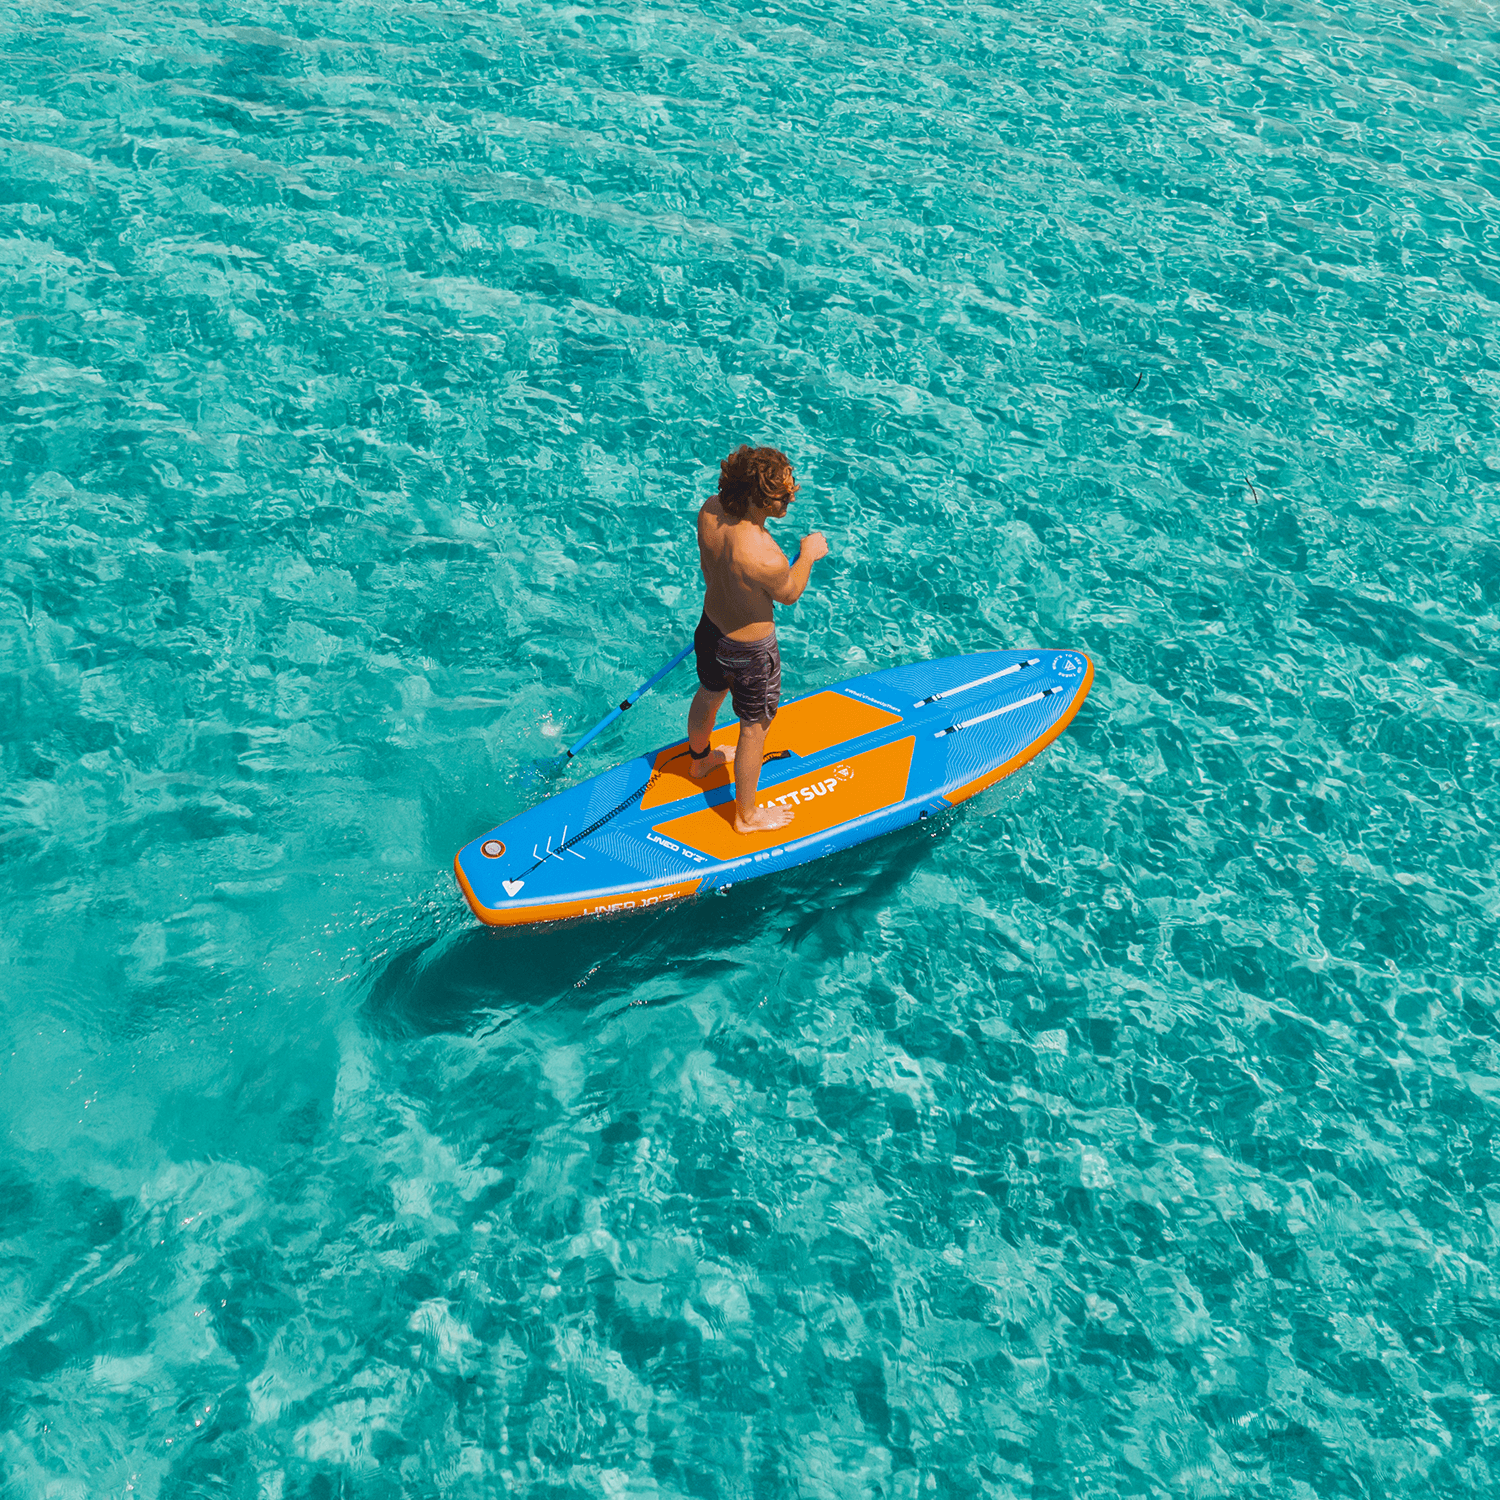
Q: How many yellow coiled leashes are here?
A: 0